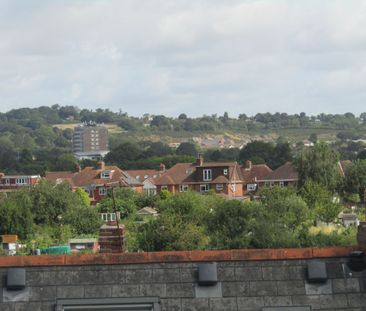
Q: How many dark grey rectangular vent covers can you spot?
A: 3